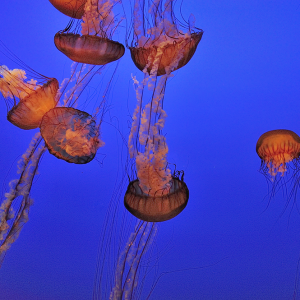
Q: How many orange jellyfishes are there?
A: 7